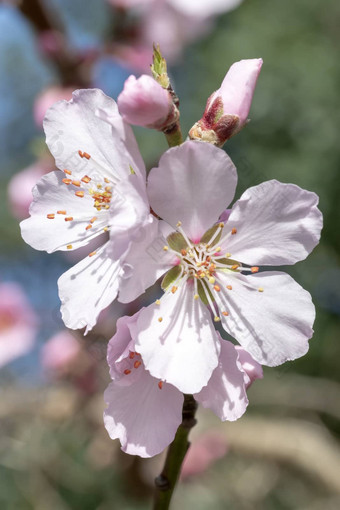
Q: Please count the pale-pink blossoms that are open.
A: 3